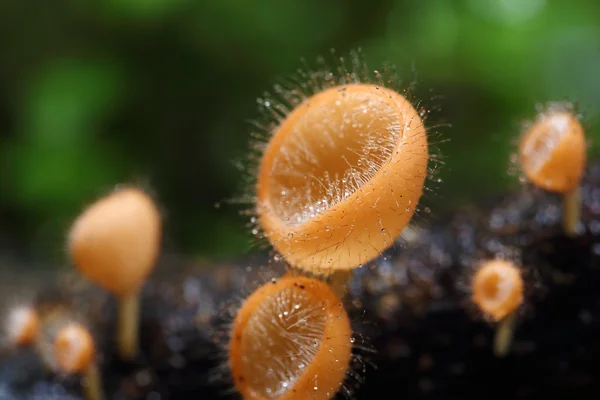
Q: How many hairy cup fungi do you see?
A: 7